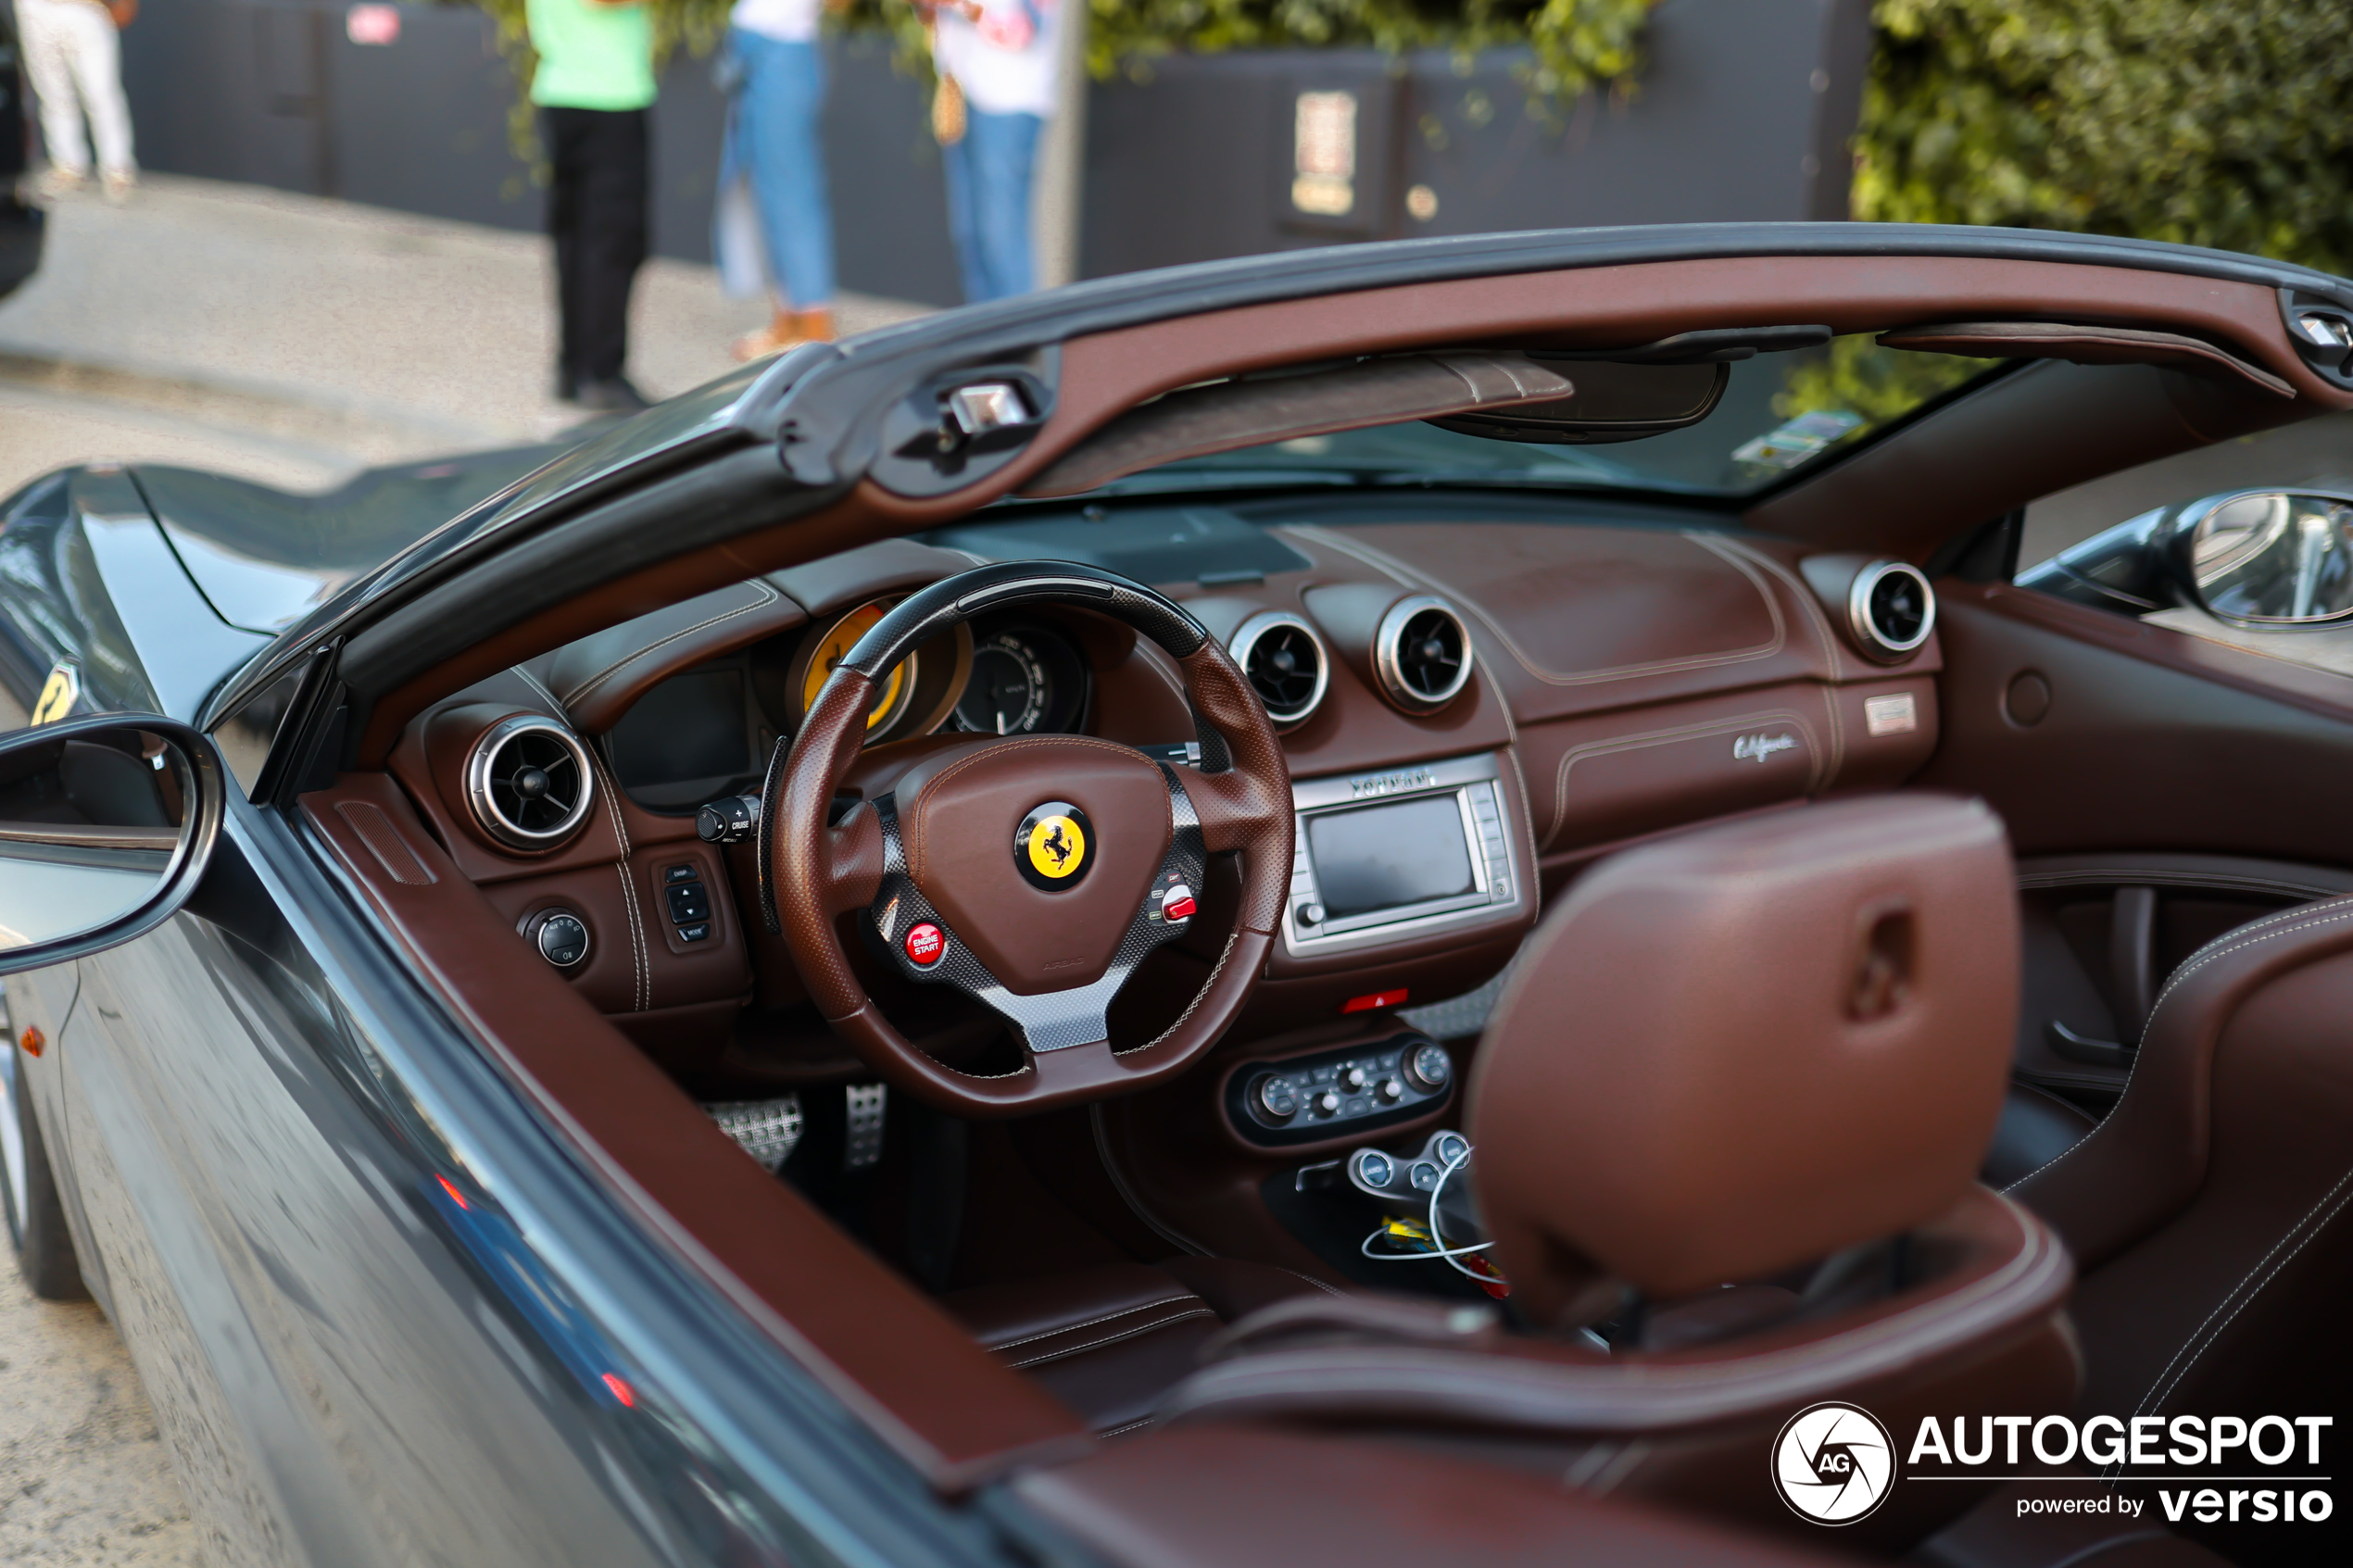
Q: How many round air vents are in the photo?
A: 4